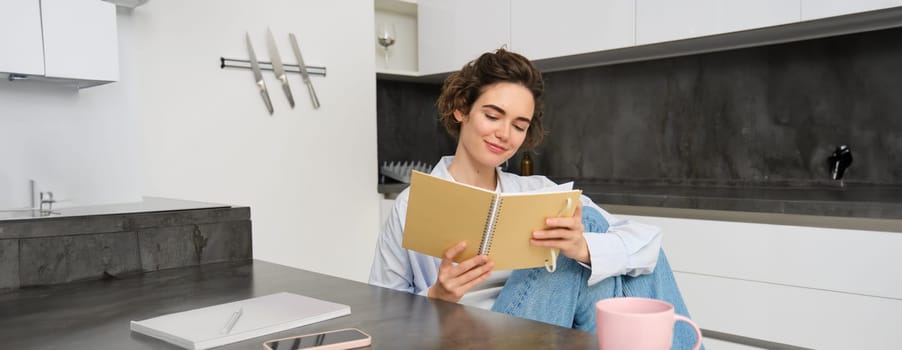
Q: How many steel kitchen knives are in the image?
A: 3